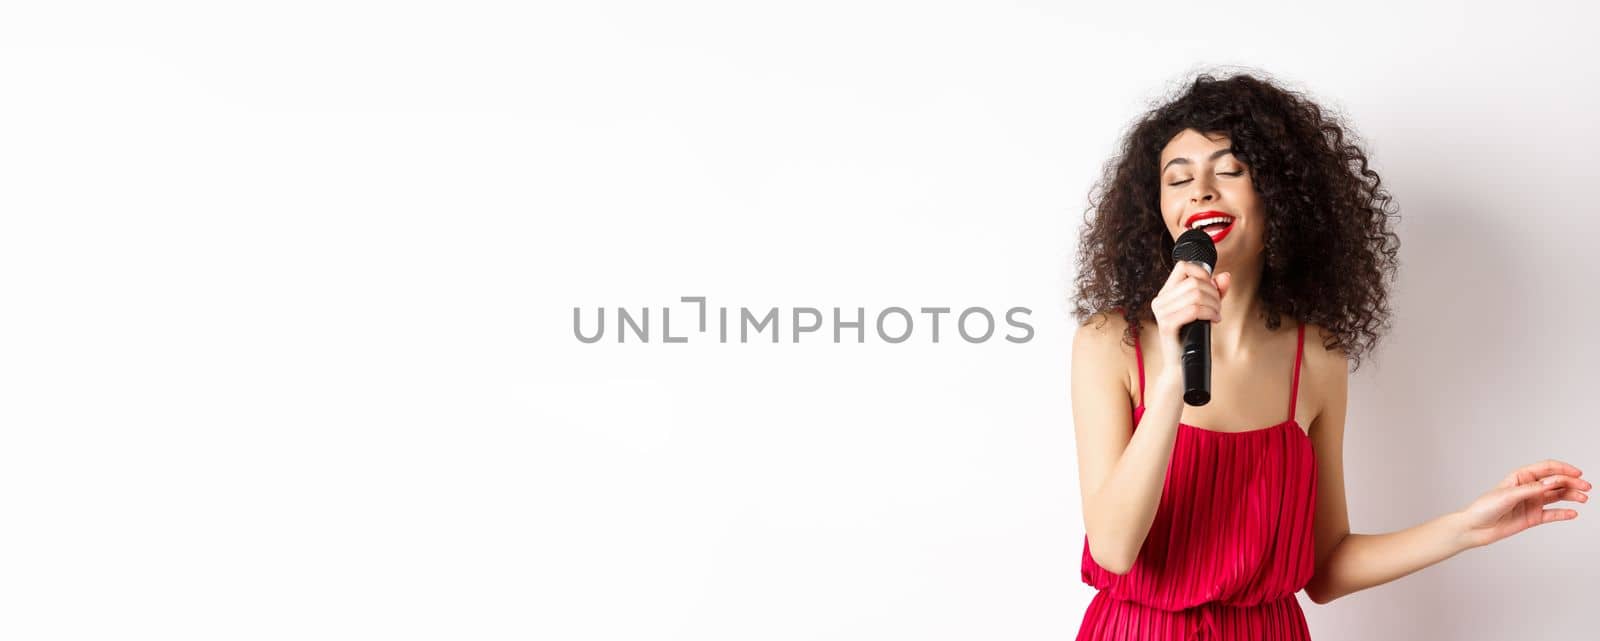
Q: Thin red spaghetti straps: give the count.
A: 2